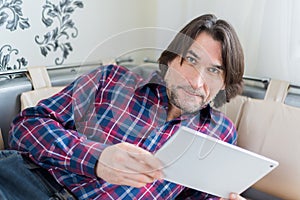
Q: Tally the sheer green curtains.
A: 0